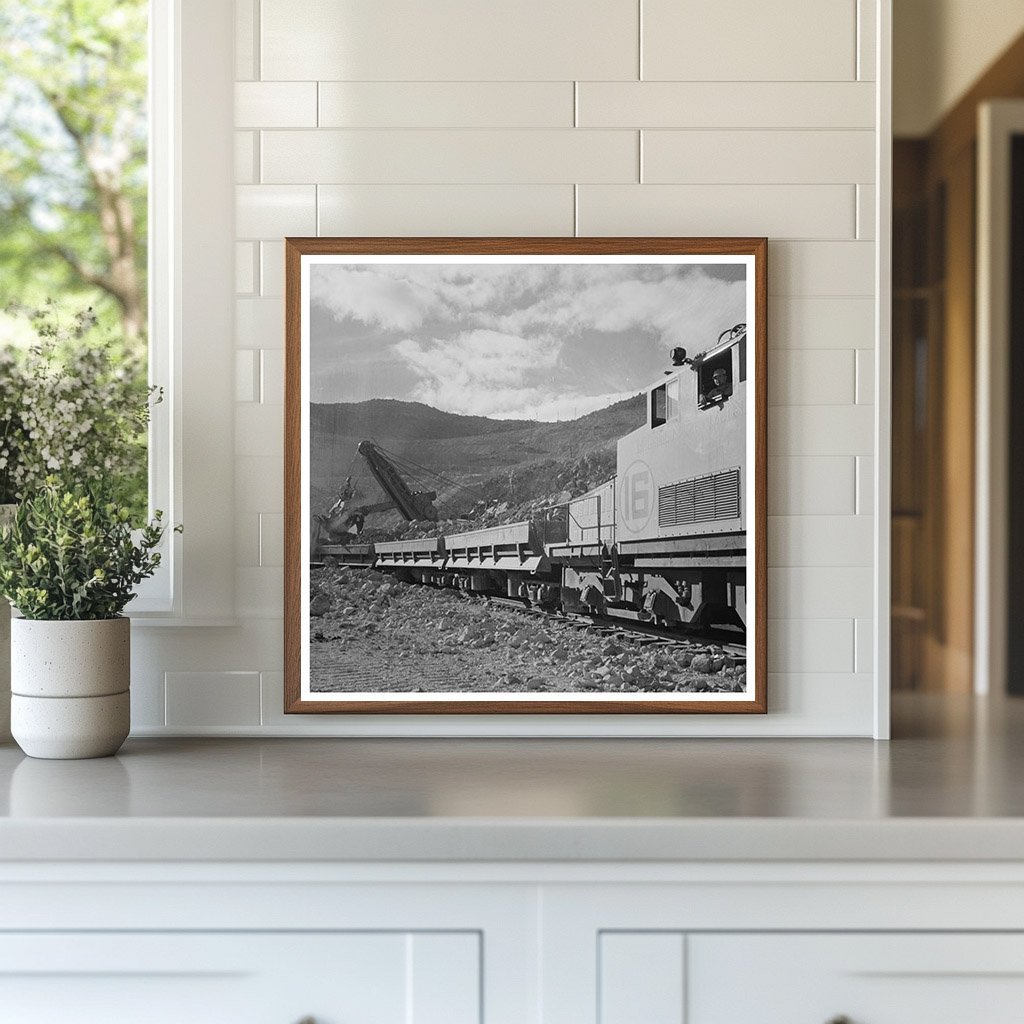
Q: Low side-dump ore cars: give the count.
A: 3